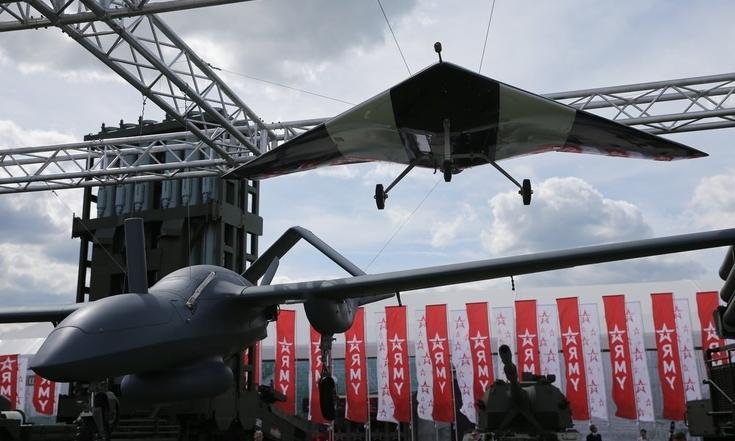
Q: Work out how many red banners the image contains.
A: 14